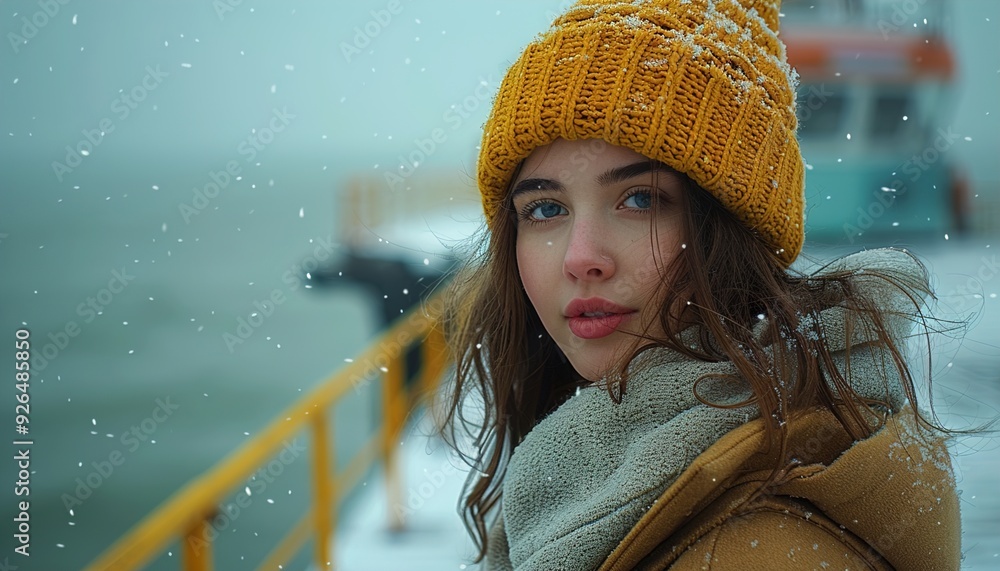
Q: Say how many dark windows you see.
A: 2